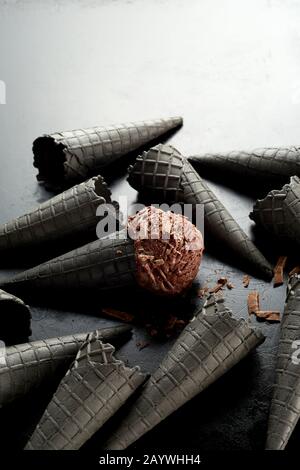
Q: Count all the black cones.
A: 11